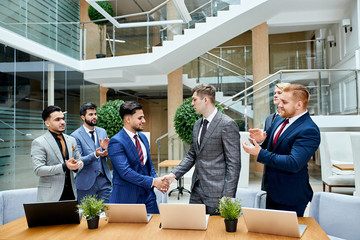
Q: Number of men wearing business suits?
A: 6